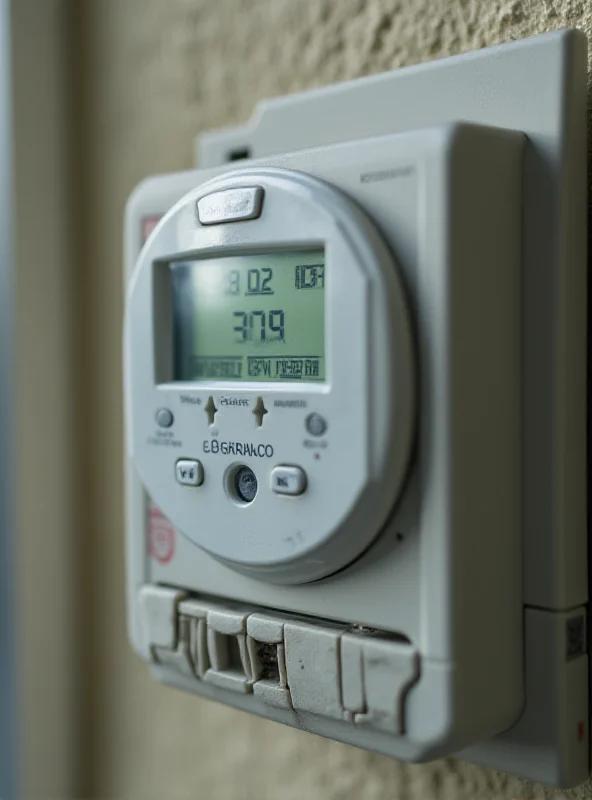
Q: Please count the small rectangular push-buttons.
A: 2